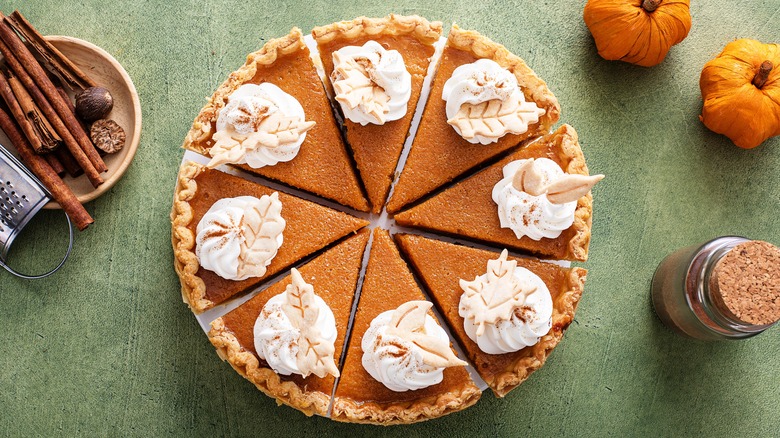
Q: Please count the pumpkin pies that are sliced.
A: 1